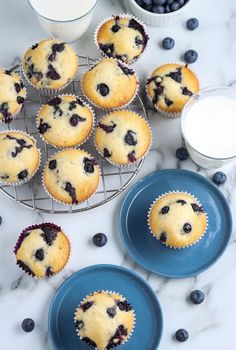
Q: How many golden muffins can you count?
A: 12